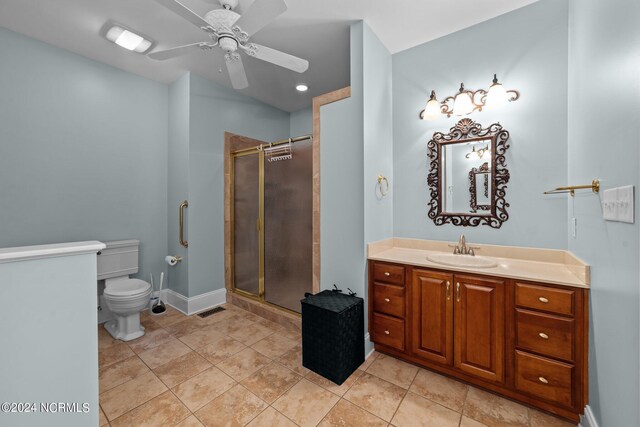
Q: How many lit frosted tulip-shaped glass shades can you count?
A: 3